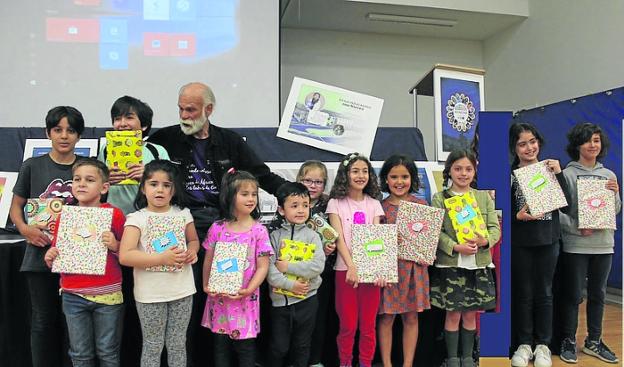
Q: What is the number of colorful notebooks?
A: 12